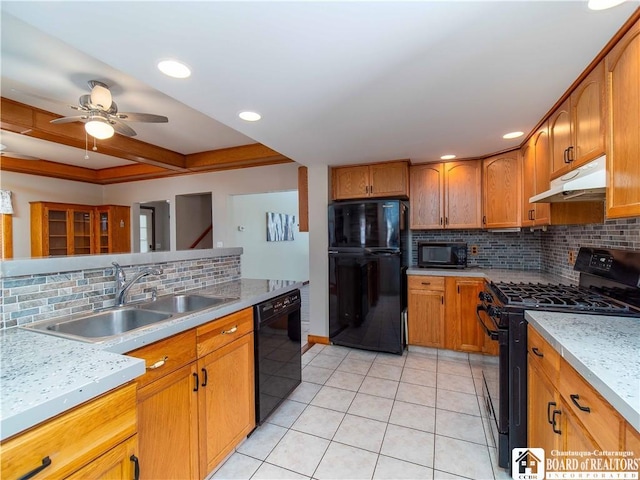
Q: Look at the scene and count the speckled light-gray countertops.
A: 3